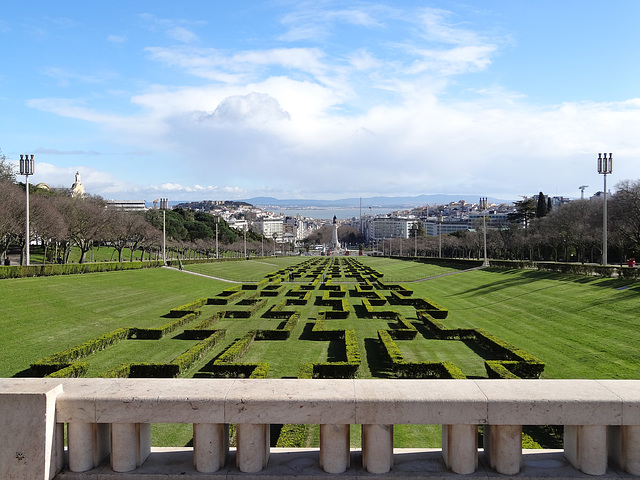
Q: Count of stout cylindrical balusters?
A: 10